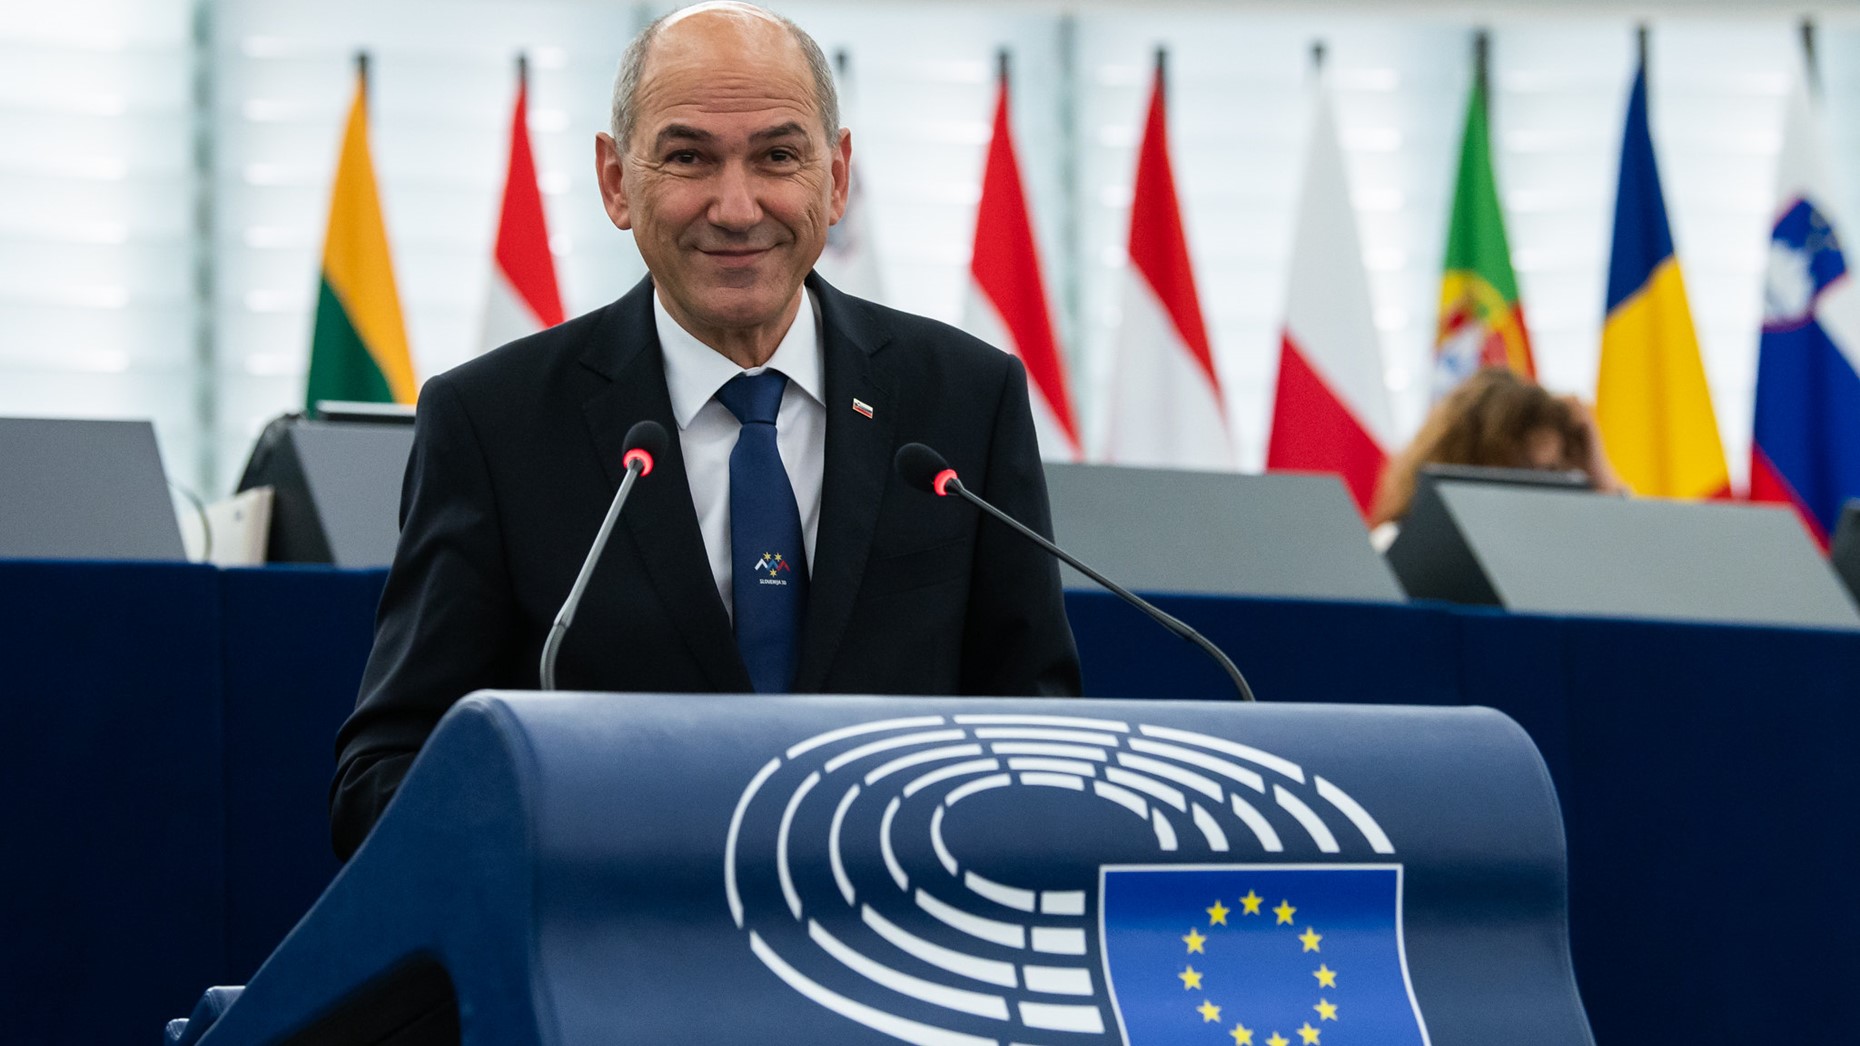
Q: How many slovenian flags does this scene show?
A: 2